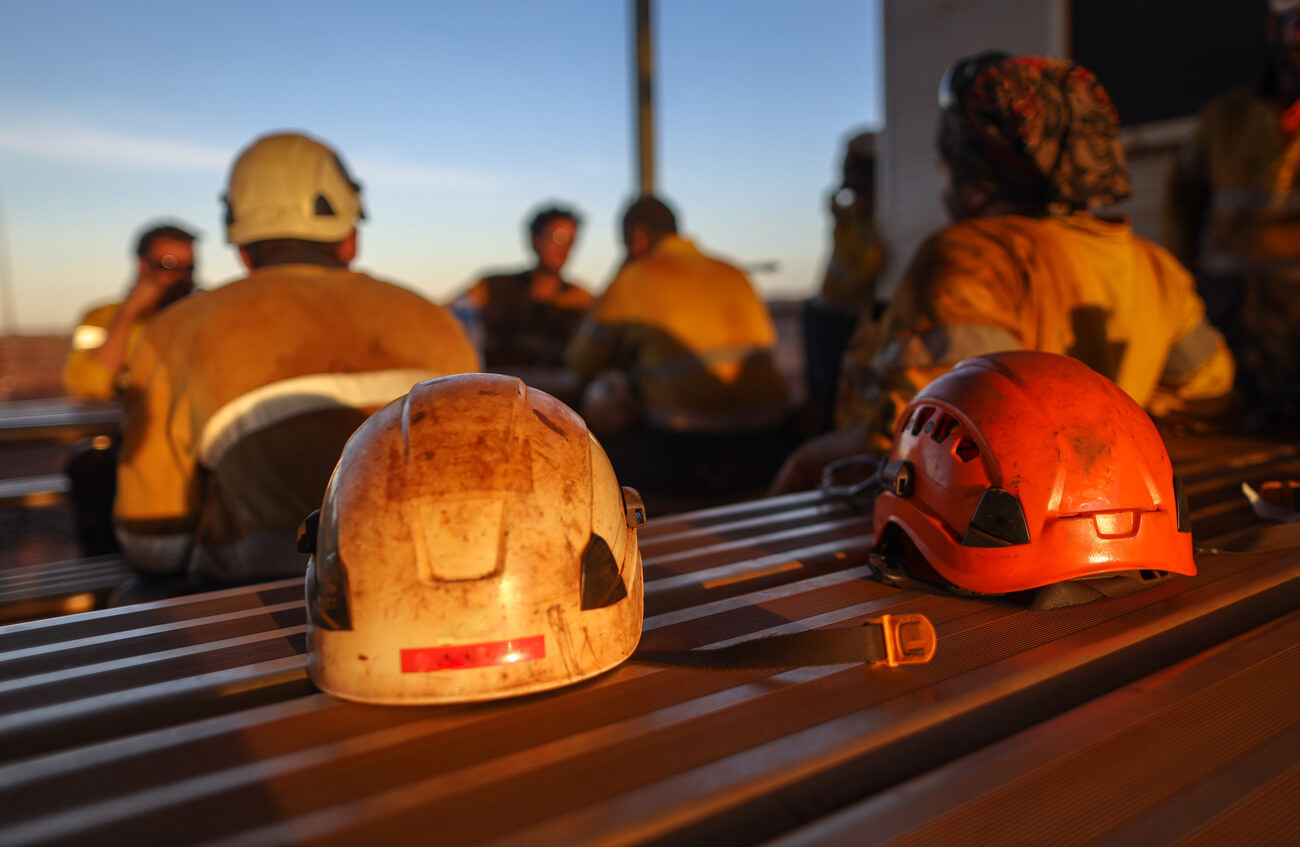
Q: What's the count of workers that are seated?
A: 5